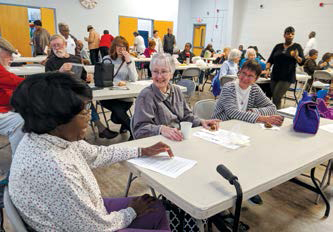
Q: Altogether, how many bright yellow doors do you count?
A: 5